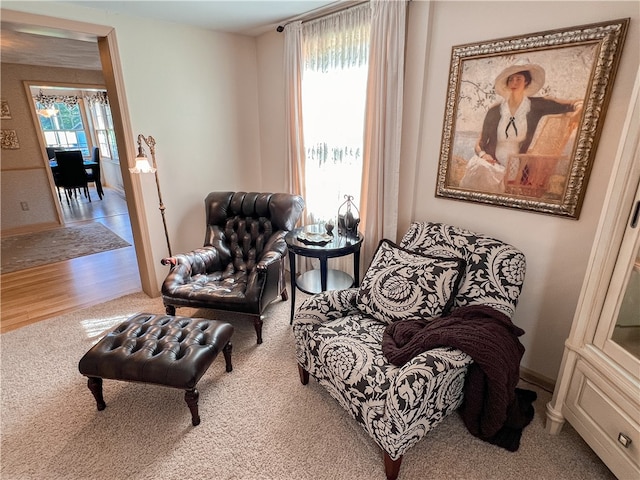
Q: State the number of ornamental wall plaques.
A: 2